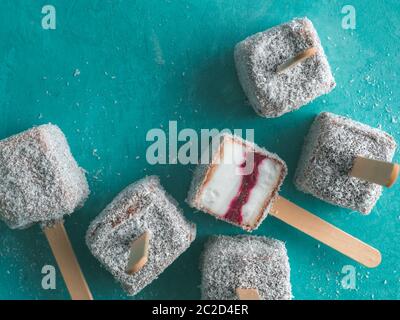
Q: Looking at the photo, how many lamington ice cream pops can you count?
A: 6